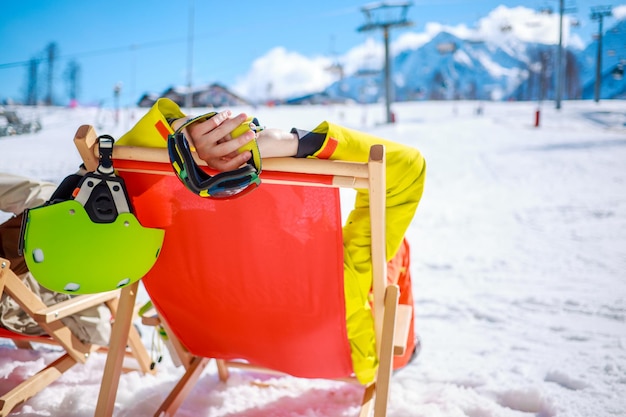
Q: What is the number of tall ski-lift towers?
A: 3